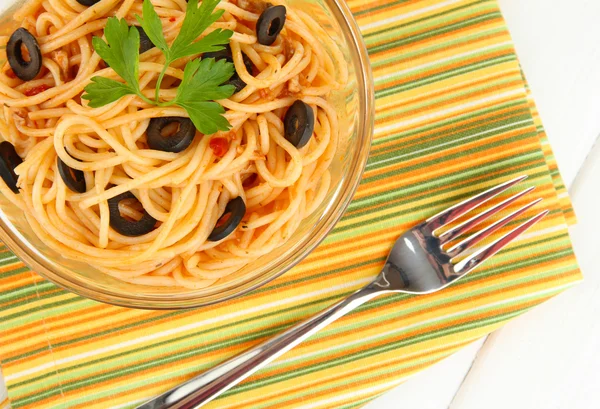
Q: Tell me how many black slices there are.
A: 11